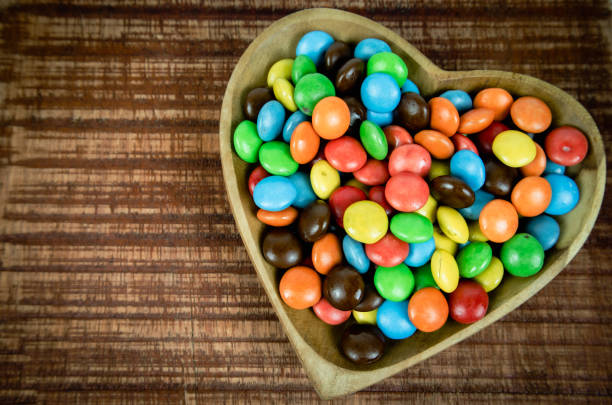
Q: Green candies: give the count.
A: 11